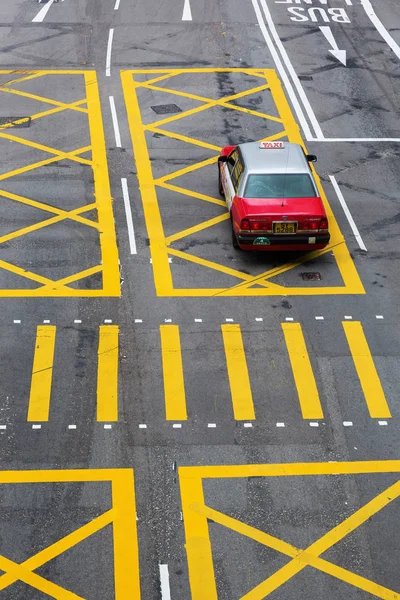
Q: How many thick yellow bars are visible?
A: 6